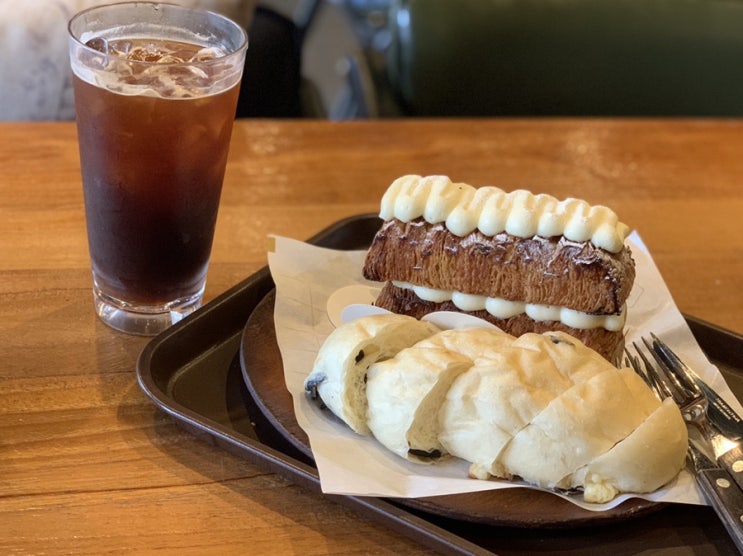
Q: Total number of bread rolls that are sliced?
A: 1